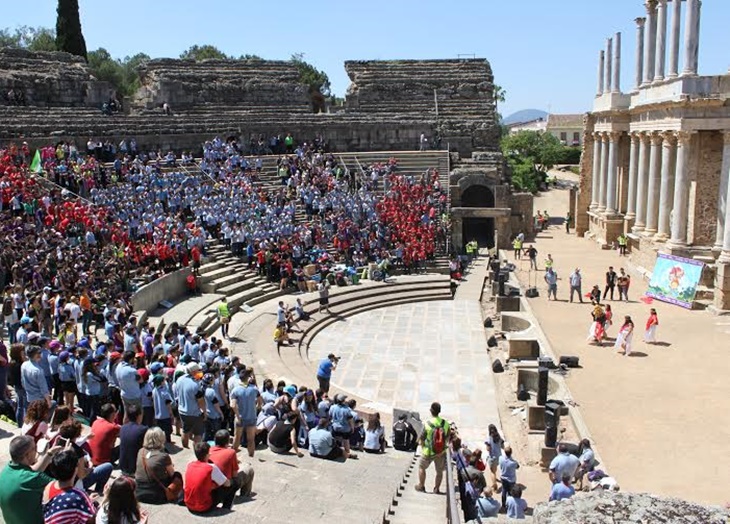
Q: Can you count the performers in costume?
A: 4